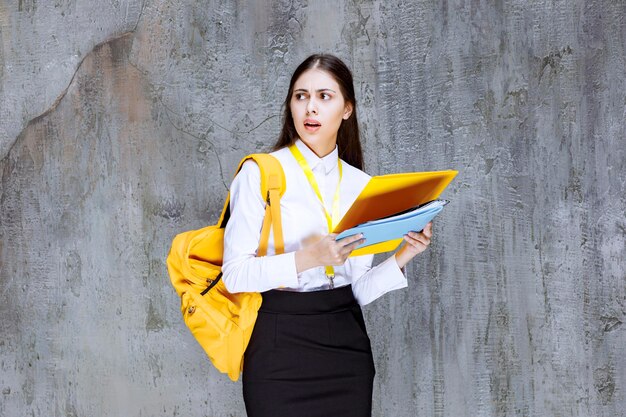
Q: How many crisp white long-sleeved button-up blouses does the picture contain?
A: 1